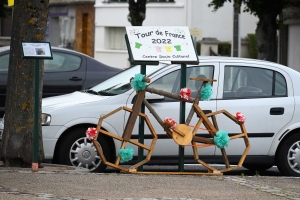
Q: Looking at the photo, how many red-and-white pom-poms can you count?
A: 4